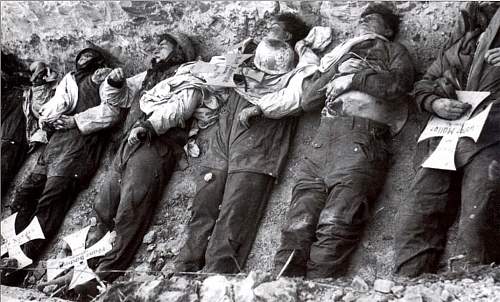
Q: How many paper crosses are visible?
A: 3